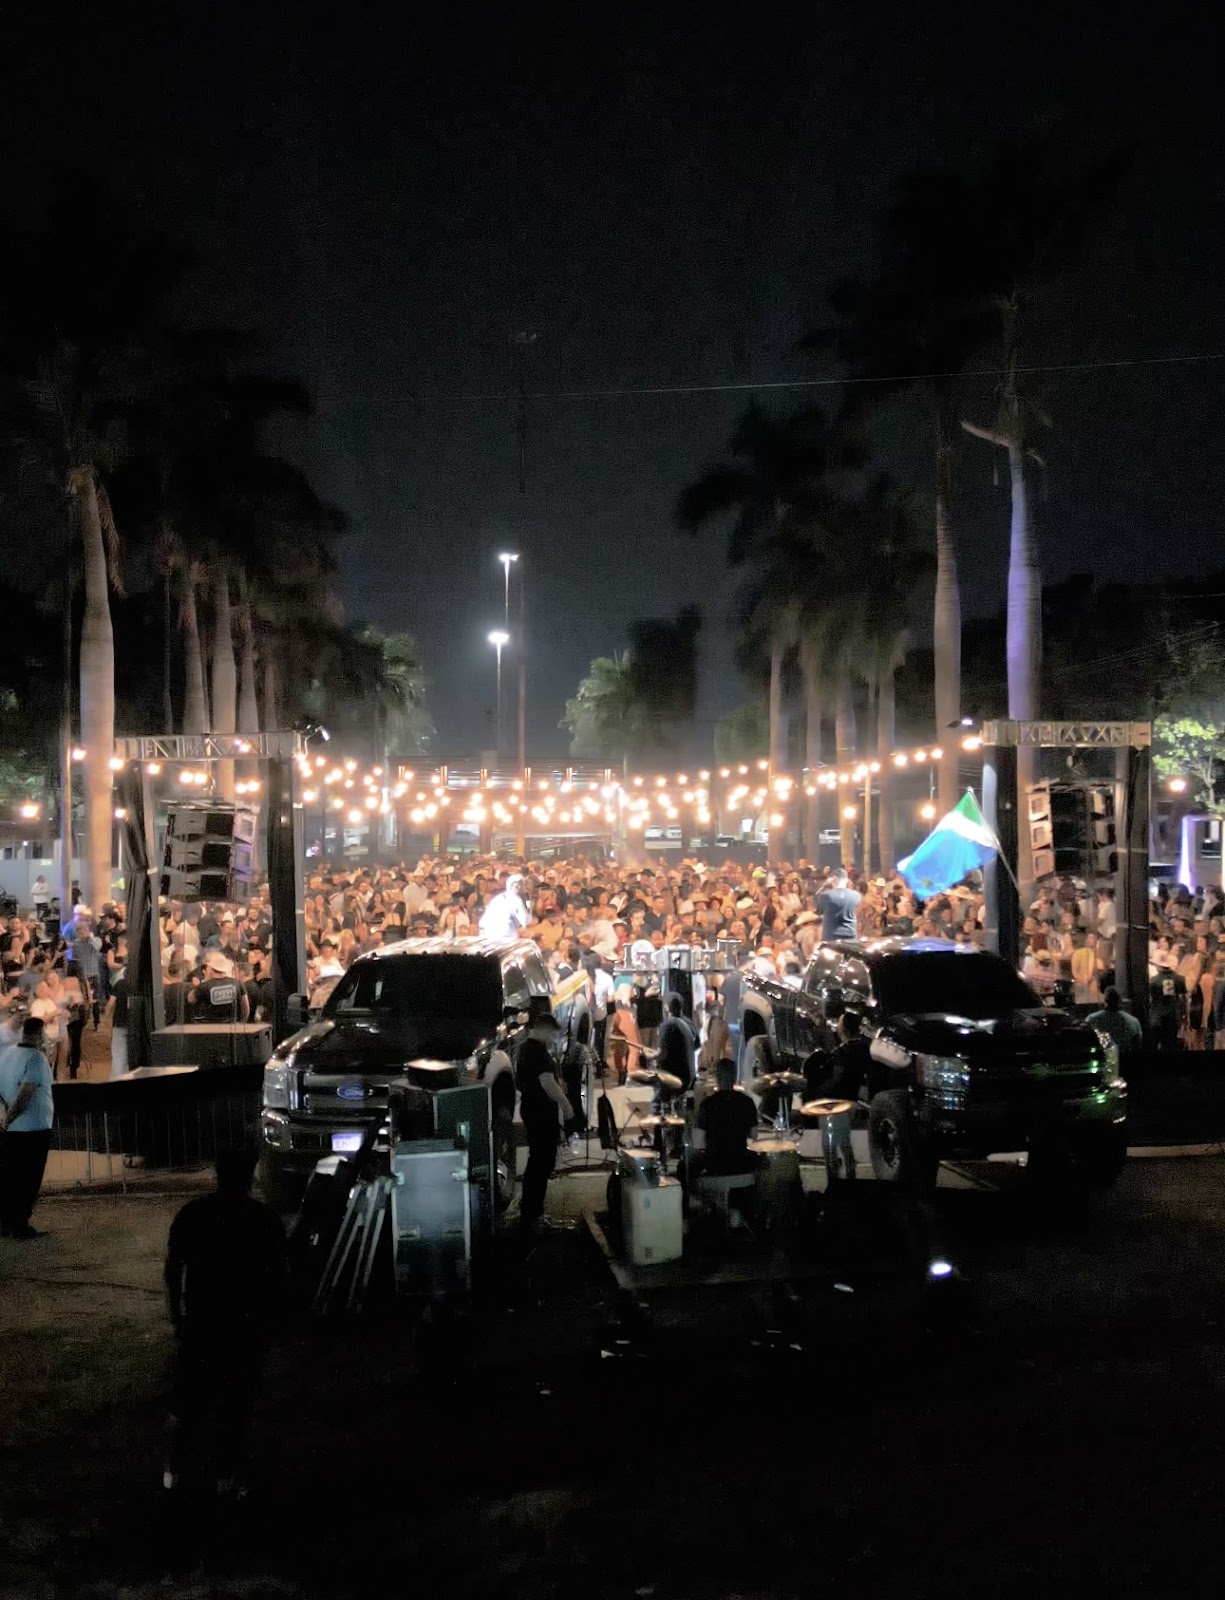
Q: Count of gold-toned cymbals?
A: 4